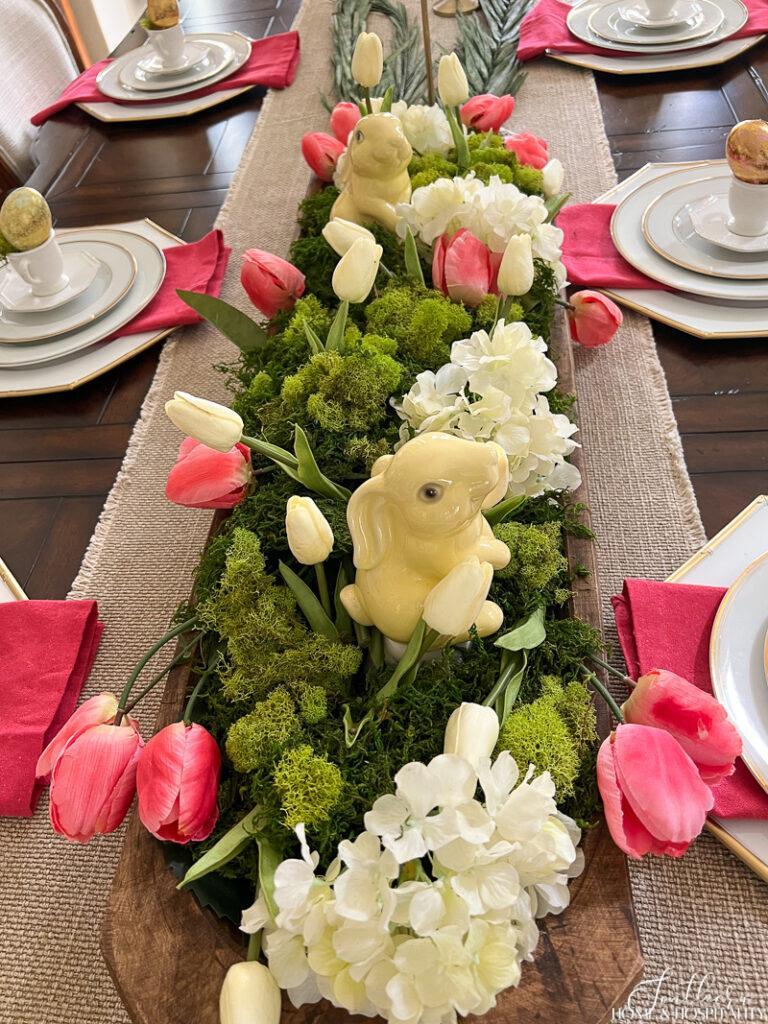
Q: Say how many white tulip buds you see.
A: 11